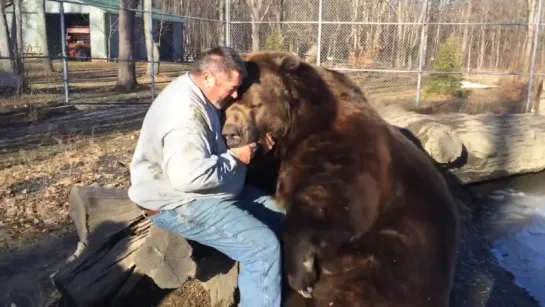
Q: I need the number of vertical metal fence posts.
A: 6